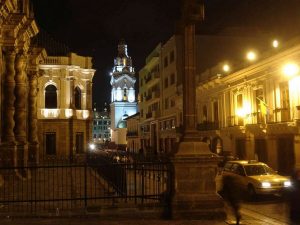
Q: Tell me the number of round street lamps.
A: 4